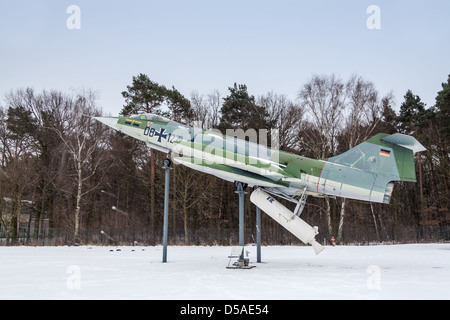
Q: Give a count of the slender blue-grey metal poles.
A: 3